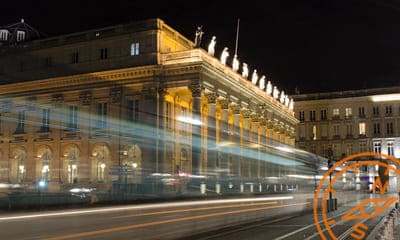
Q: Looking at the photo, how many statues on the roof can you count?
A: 12